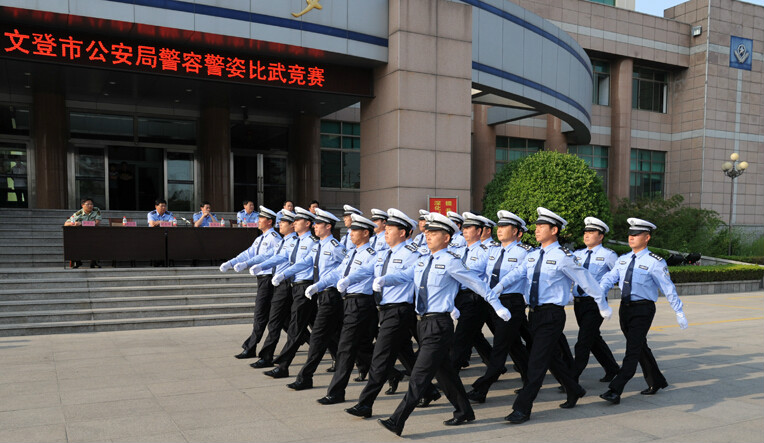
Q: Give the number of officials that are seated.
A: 6